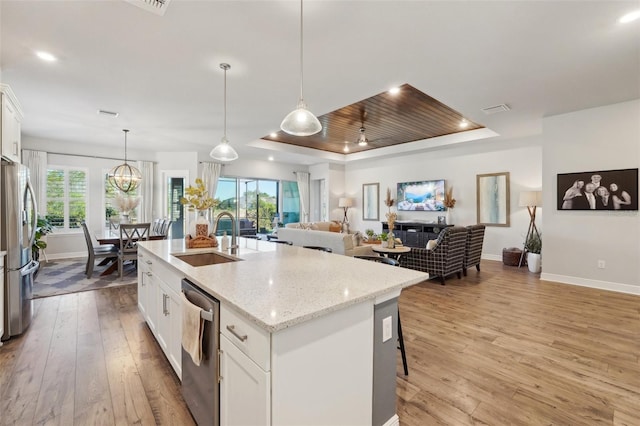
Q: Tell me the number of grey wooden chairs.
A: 6